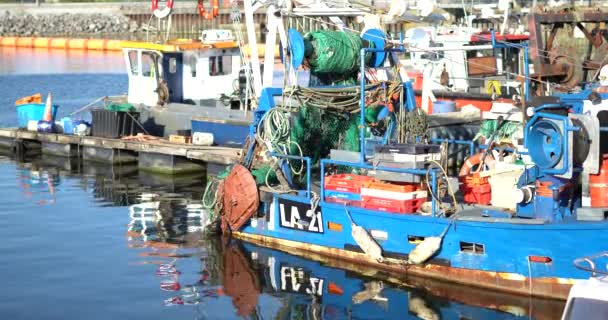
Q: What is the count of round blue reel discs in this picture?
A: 2